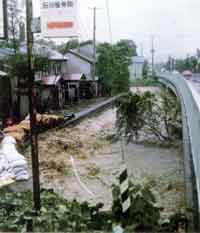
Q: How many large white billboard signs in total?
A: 1